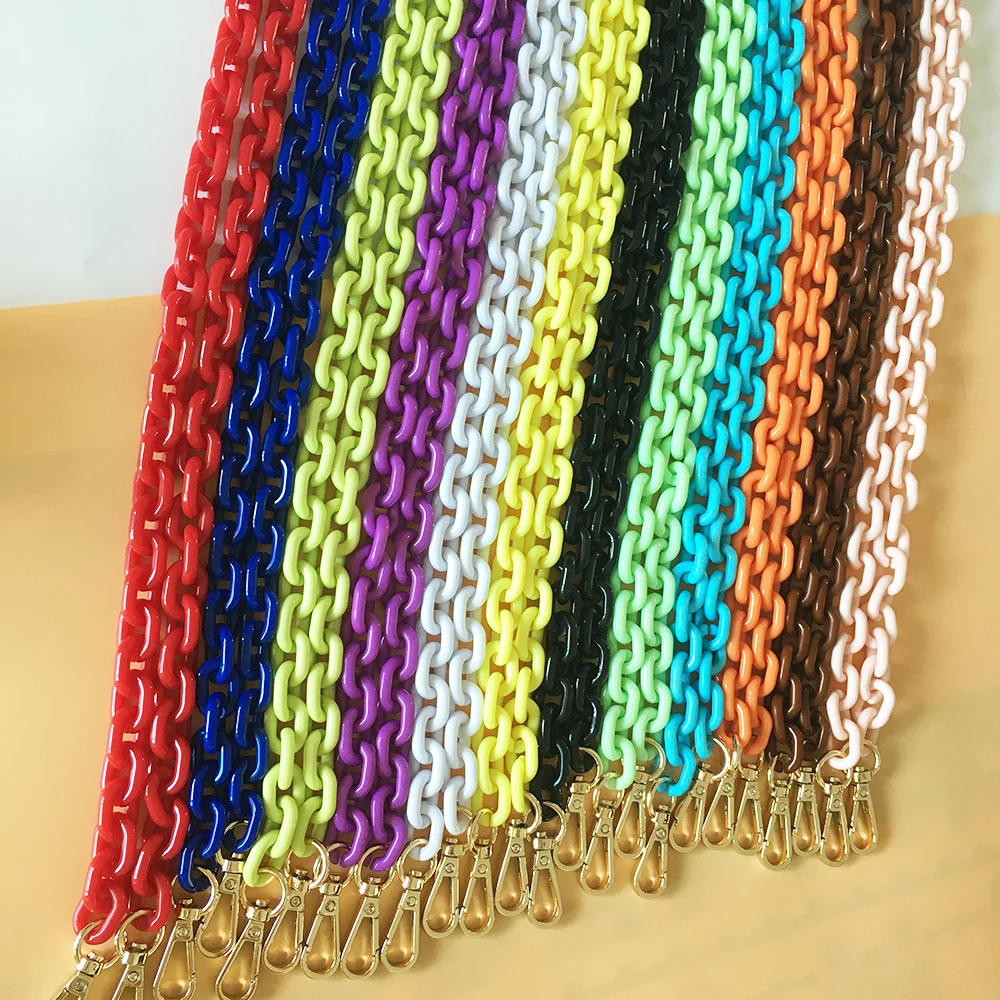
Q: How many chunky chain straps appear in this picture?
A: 12